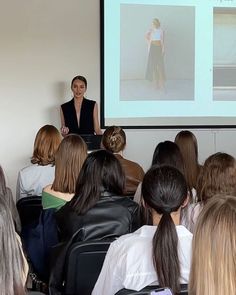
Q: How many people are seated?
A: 11